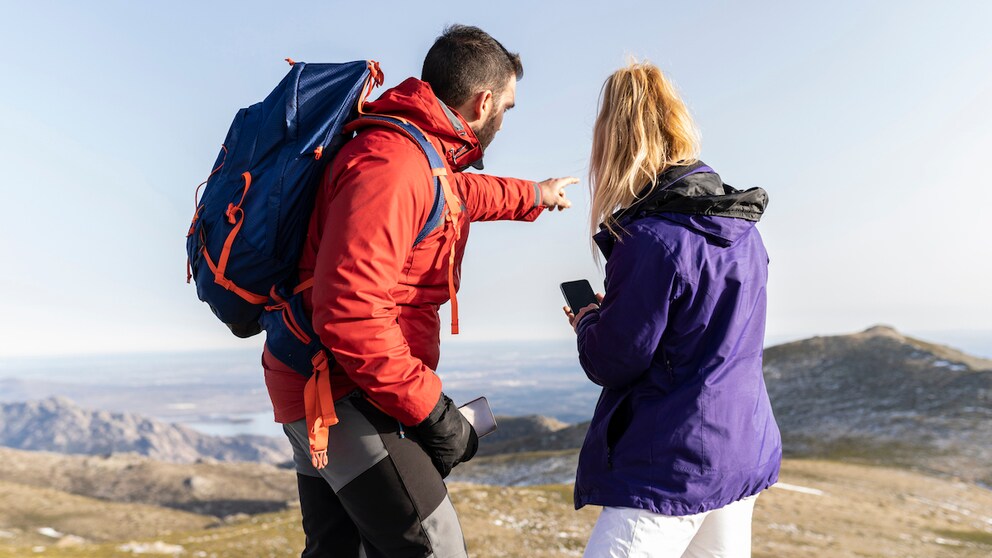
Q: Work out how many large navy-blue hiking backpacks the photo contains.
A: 1